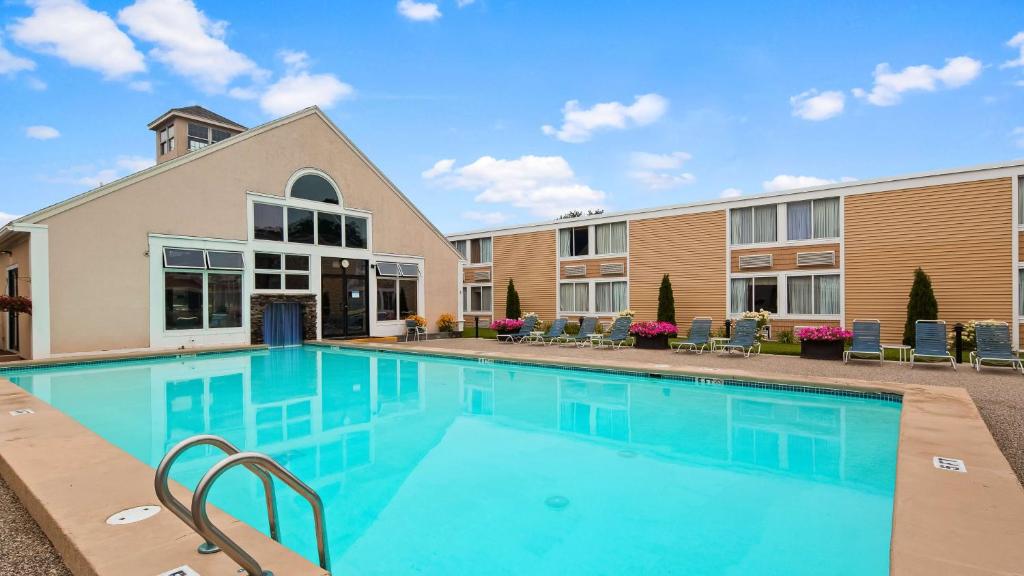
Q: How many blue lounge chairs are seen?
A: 9